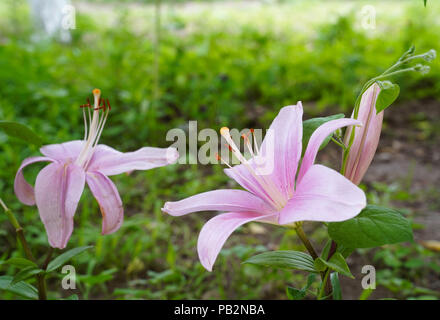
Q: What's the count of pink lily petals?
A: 11